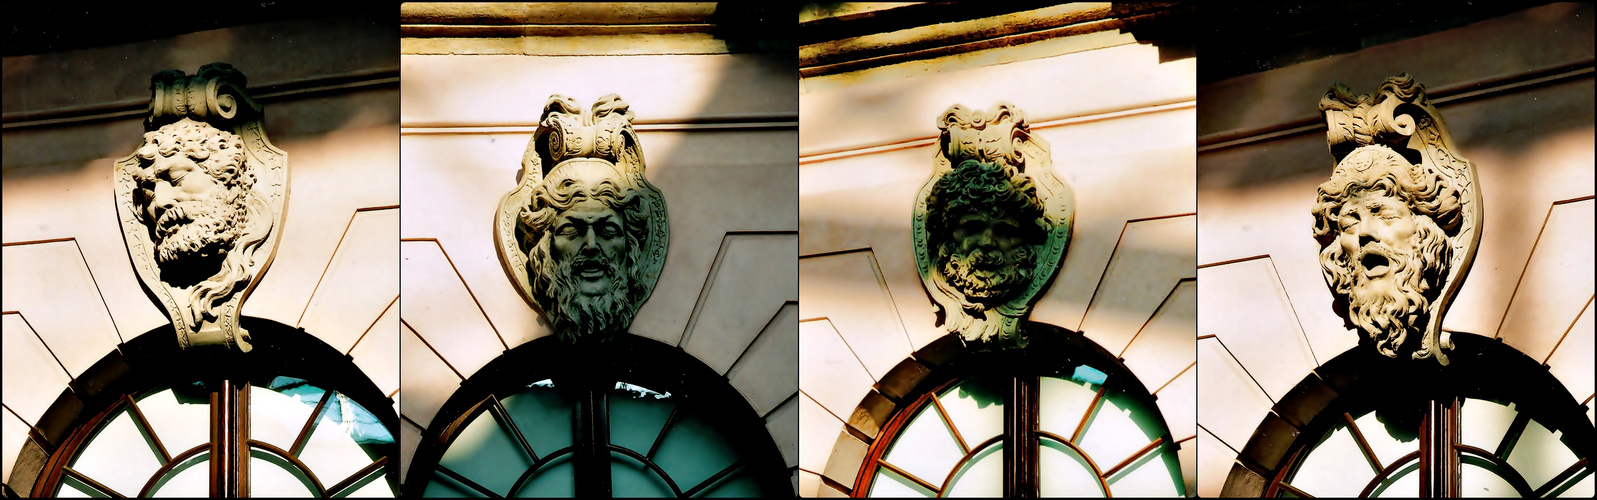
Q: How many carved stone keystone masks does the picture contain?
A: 4